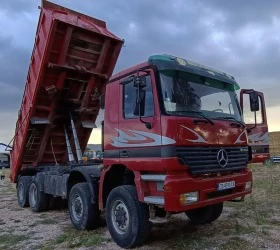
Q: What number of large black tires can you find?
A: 5